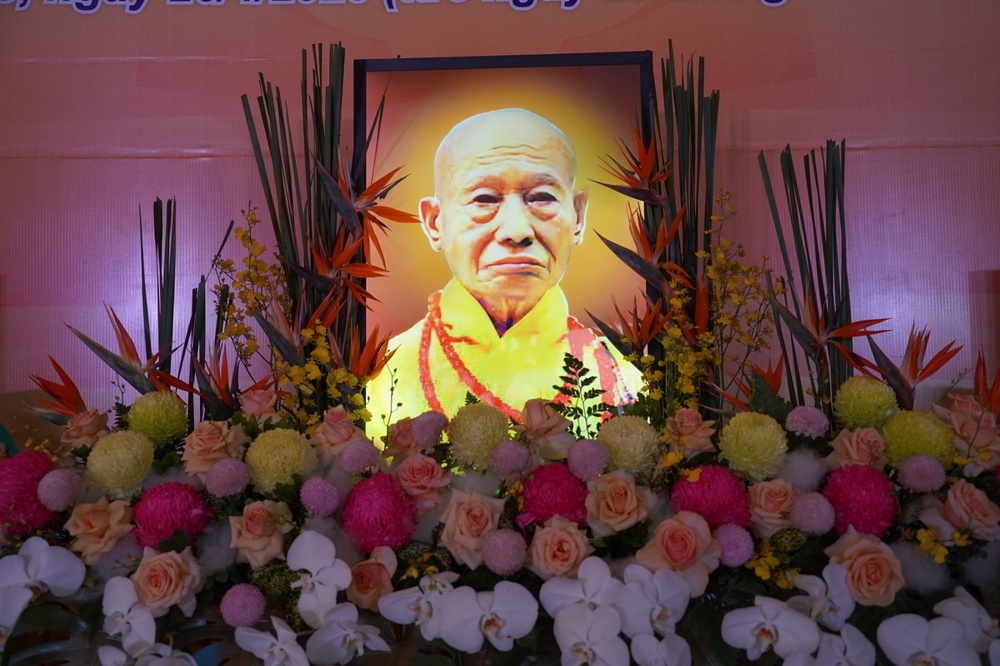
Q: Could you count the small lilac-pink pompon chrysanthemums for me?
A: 13